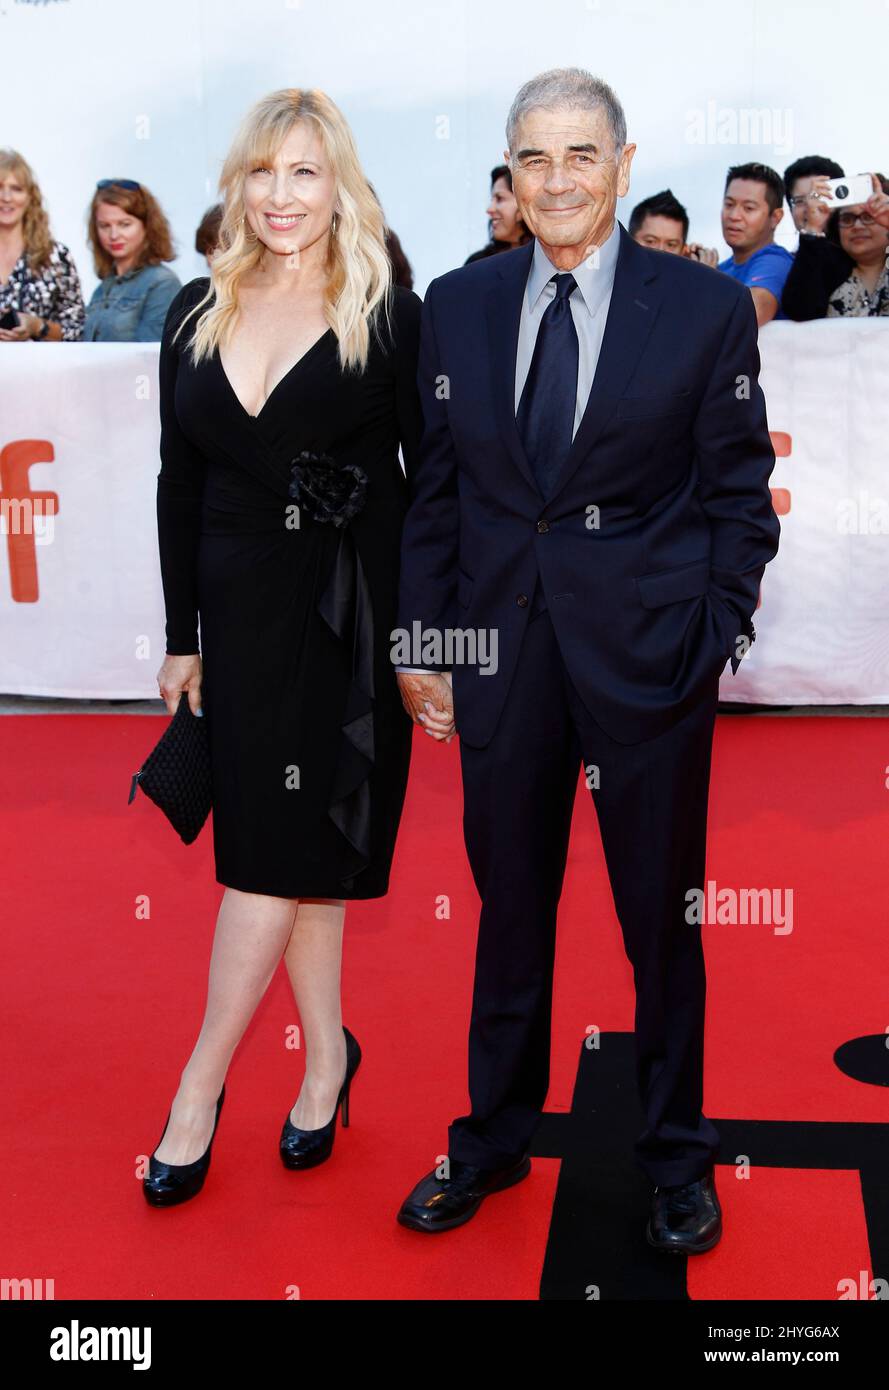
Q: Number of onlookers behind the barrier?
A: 9